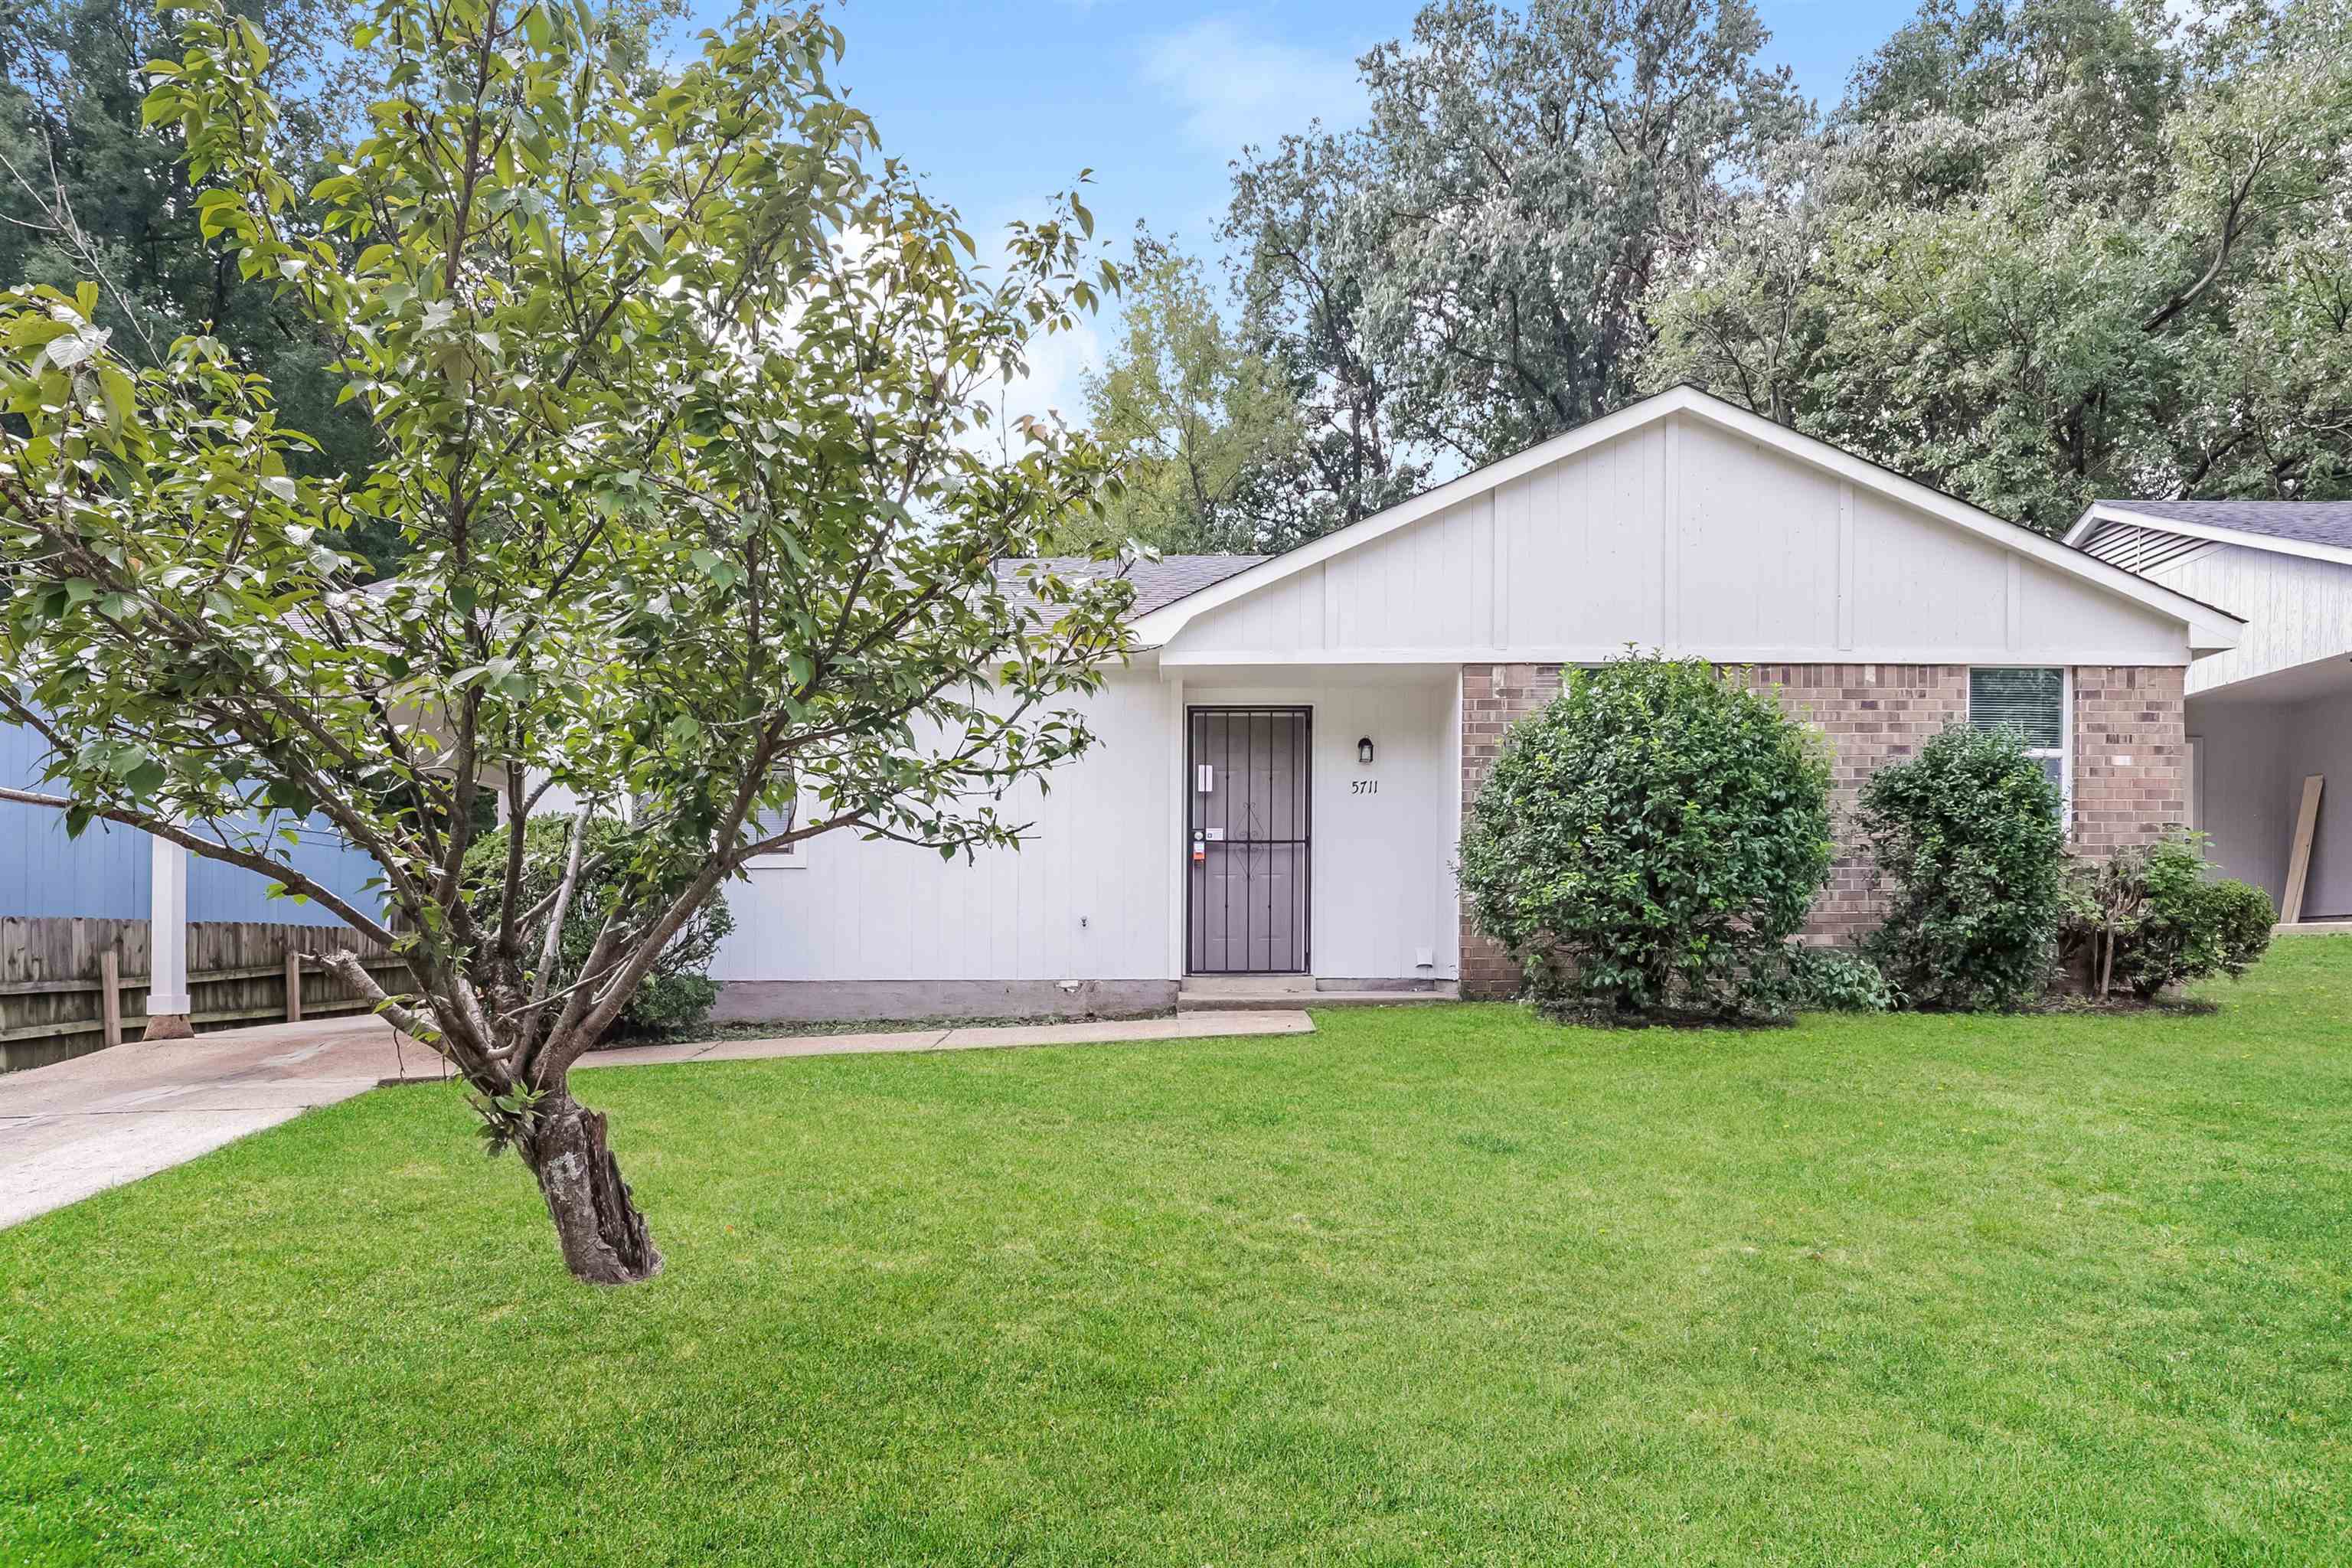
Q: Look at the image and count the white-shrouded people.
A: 0